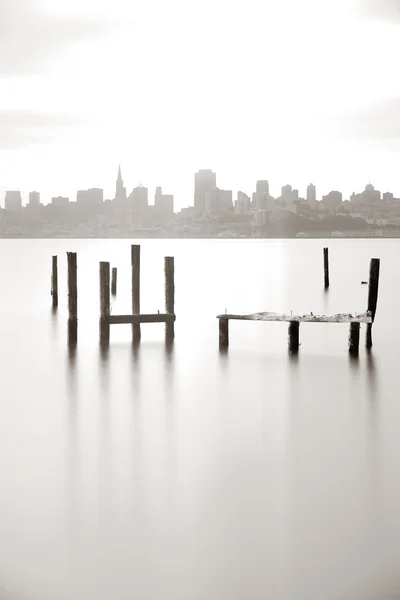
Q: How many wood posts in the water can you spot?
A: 11